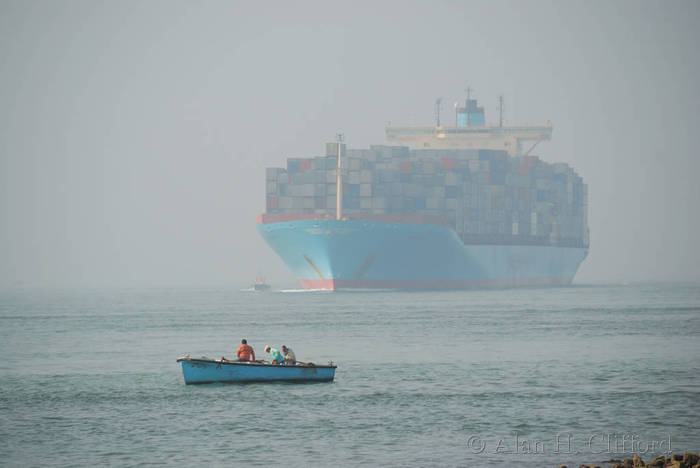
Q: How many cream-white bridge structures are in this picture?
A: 1